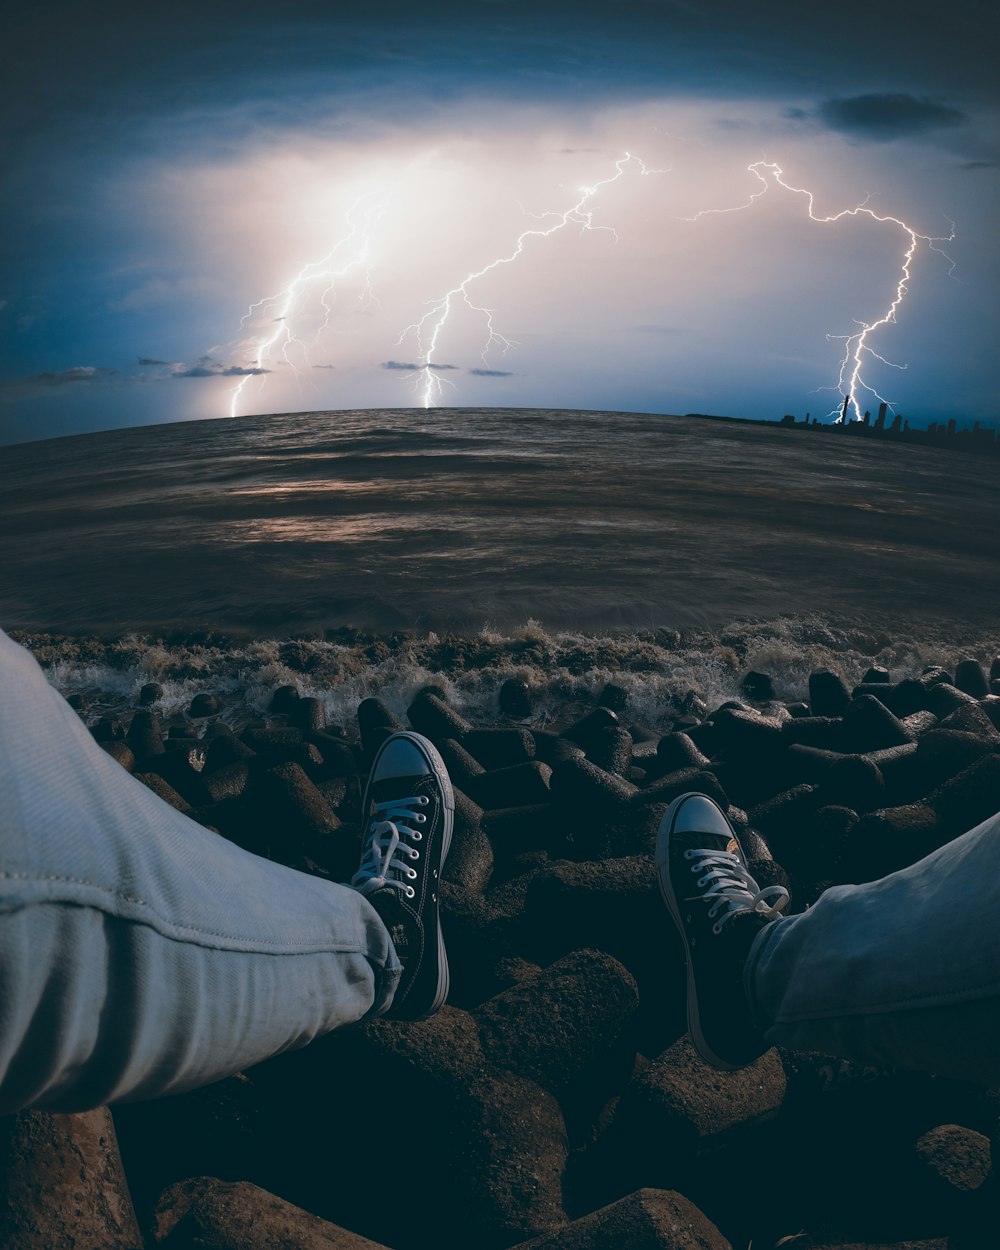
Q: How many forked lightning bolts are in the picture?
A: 3